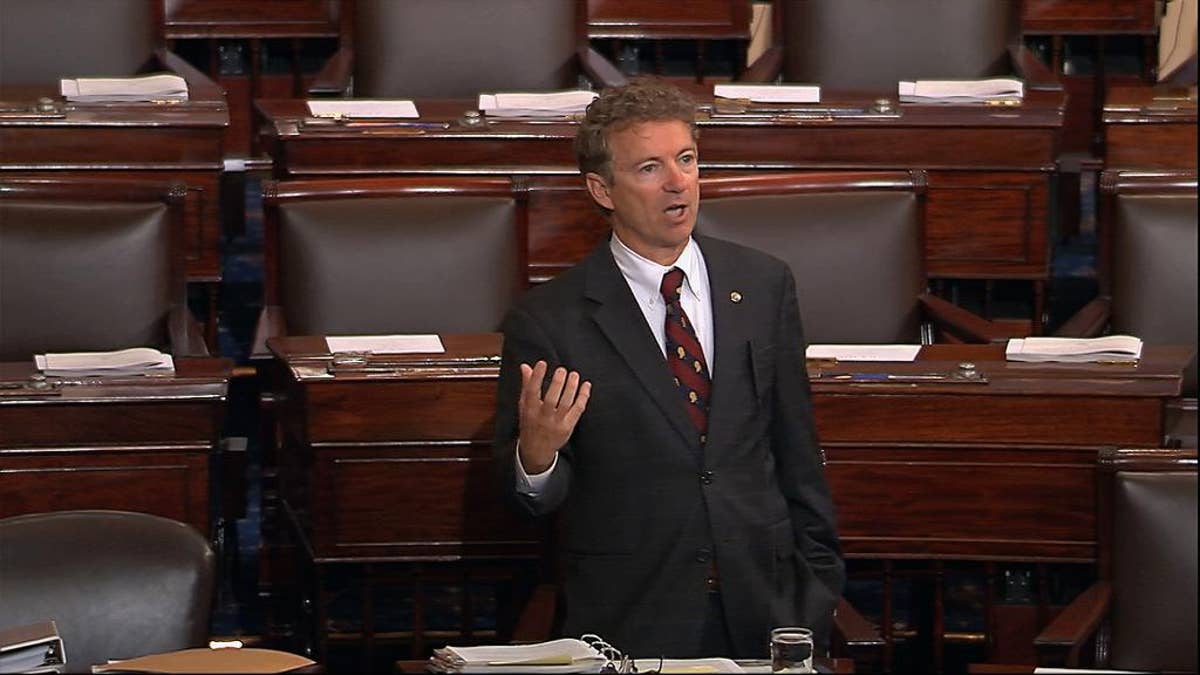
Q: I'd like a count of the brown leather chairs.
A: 9